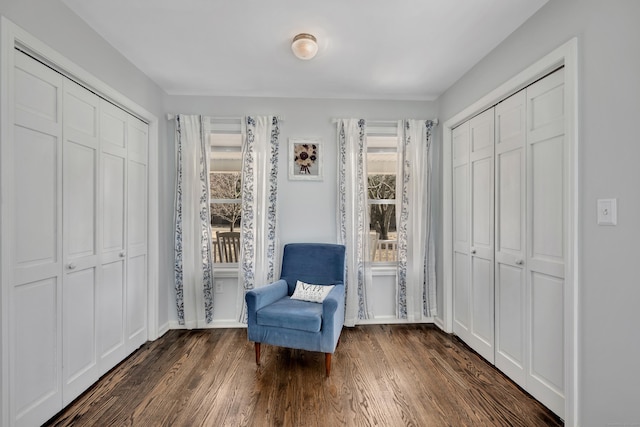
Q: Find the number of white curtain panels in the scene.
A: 4